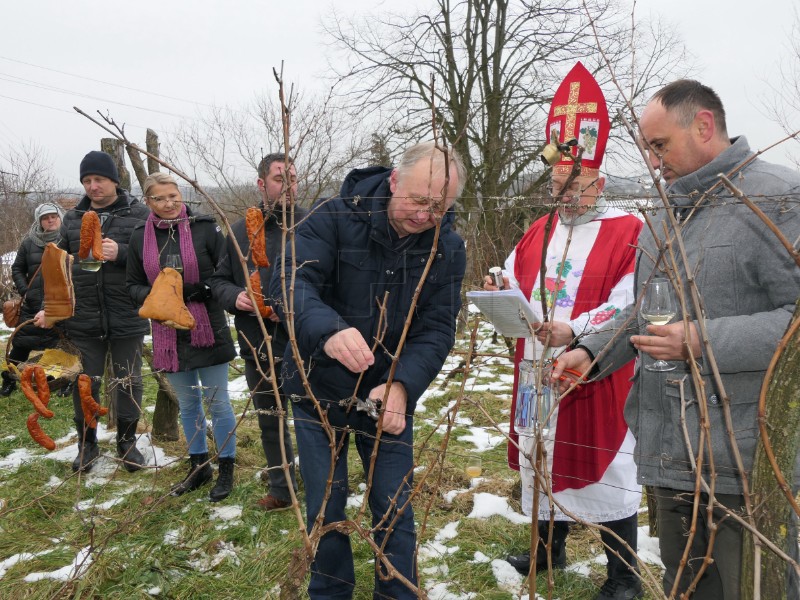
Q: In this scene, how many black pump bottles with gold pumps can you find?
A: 0